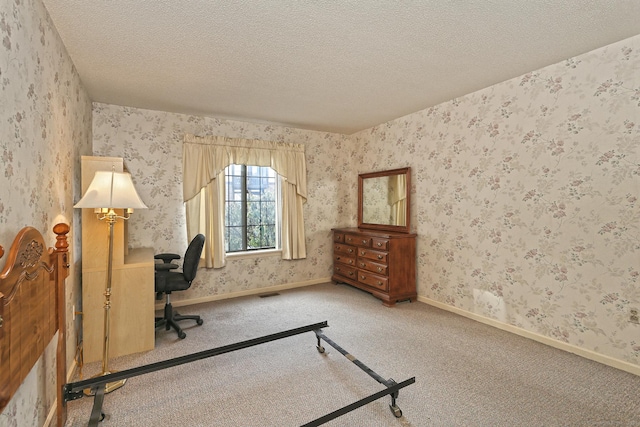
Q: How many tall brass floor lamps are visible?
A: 1